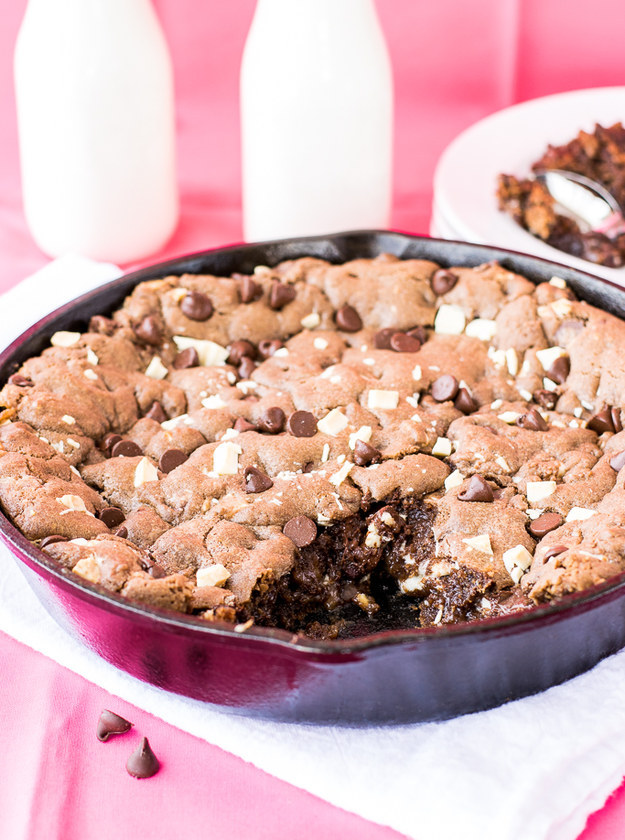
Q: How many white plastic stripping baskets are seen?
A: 0